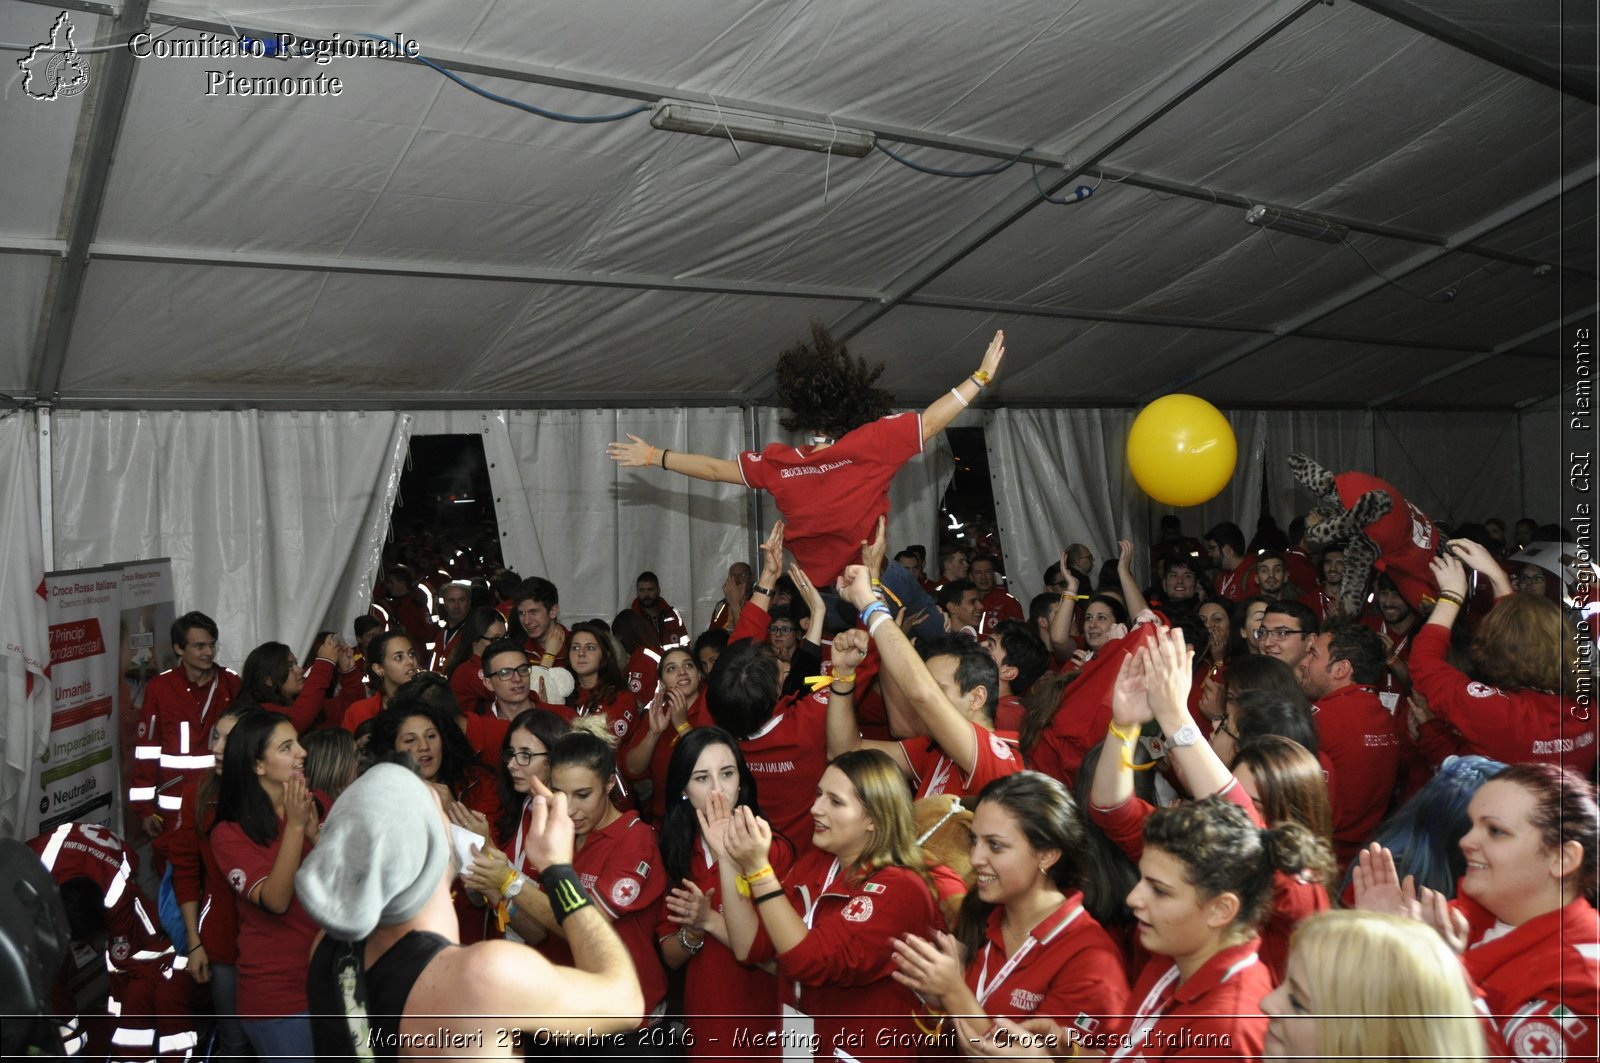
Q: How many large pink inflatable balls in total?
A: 0